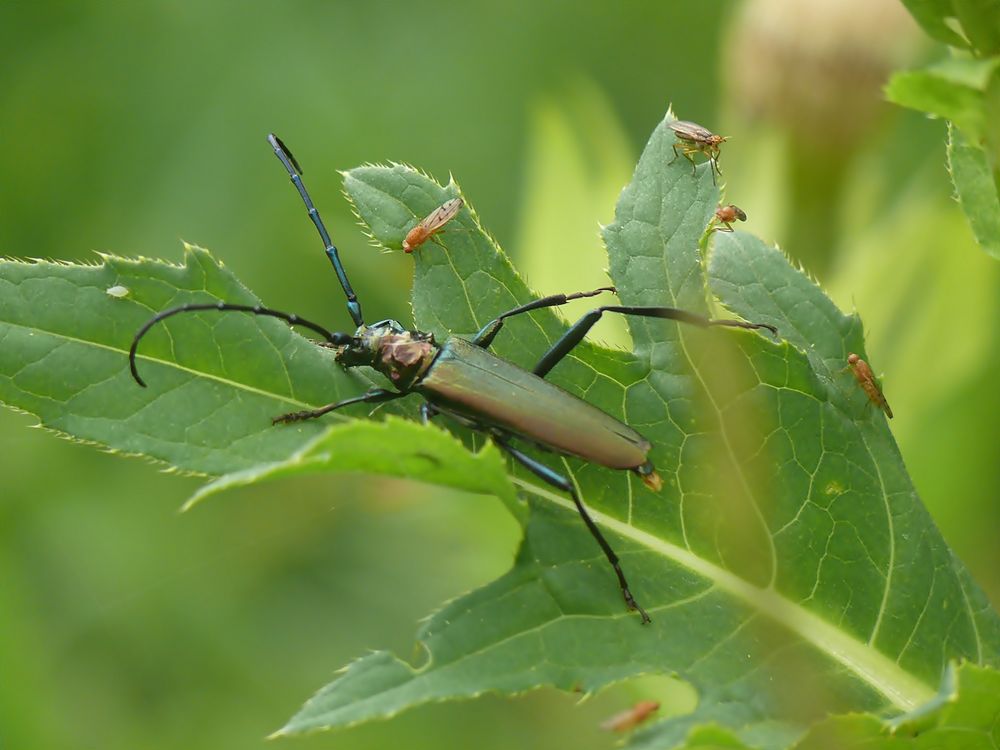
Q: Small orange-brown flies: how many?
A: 5